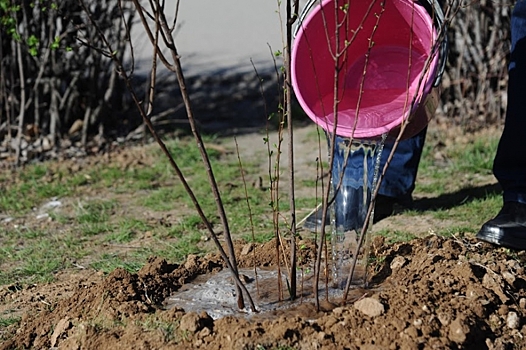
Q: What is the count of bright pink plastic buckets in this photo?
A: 1